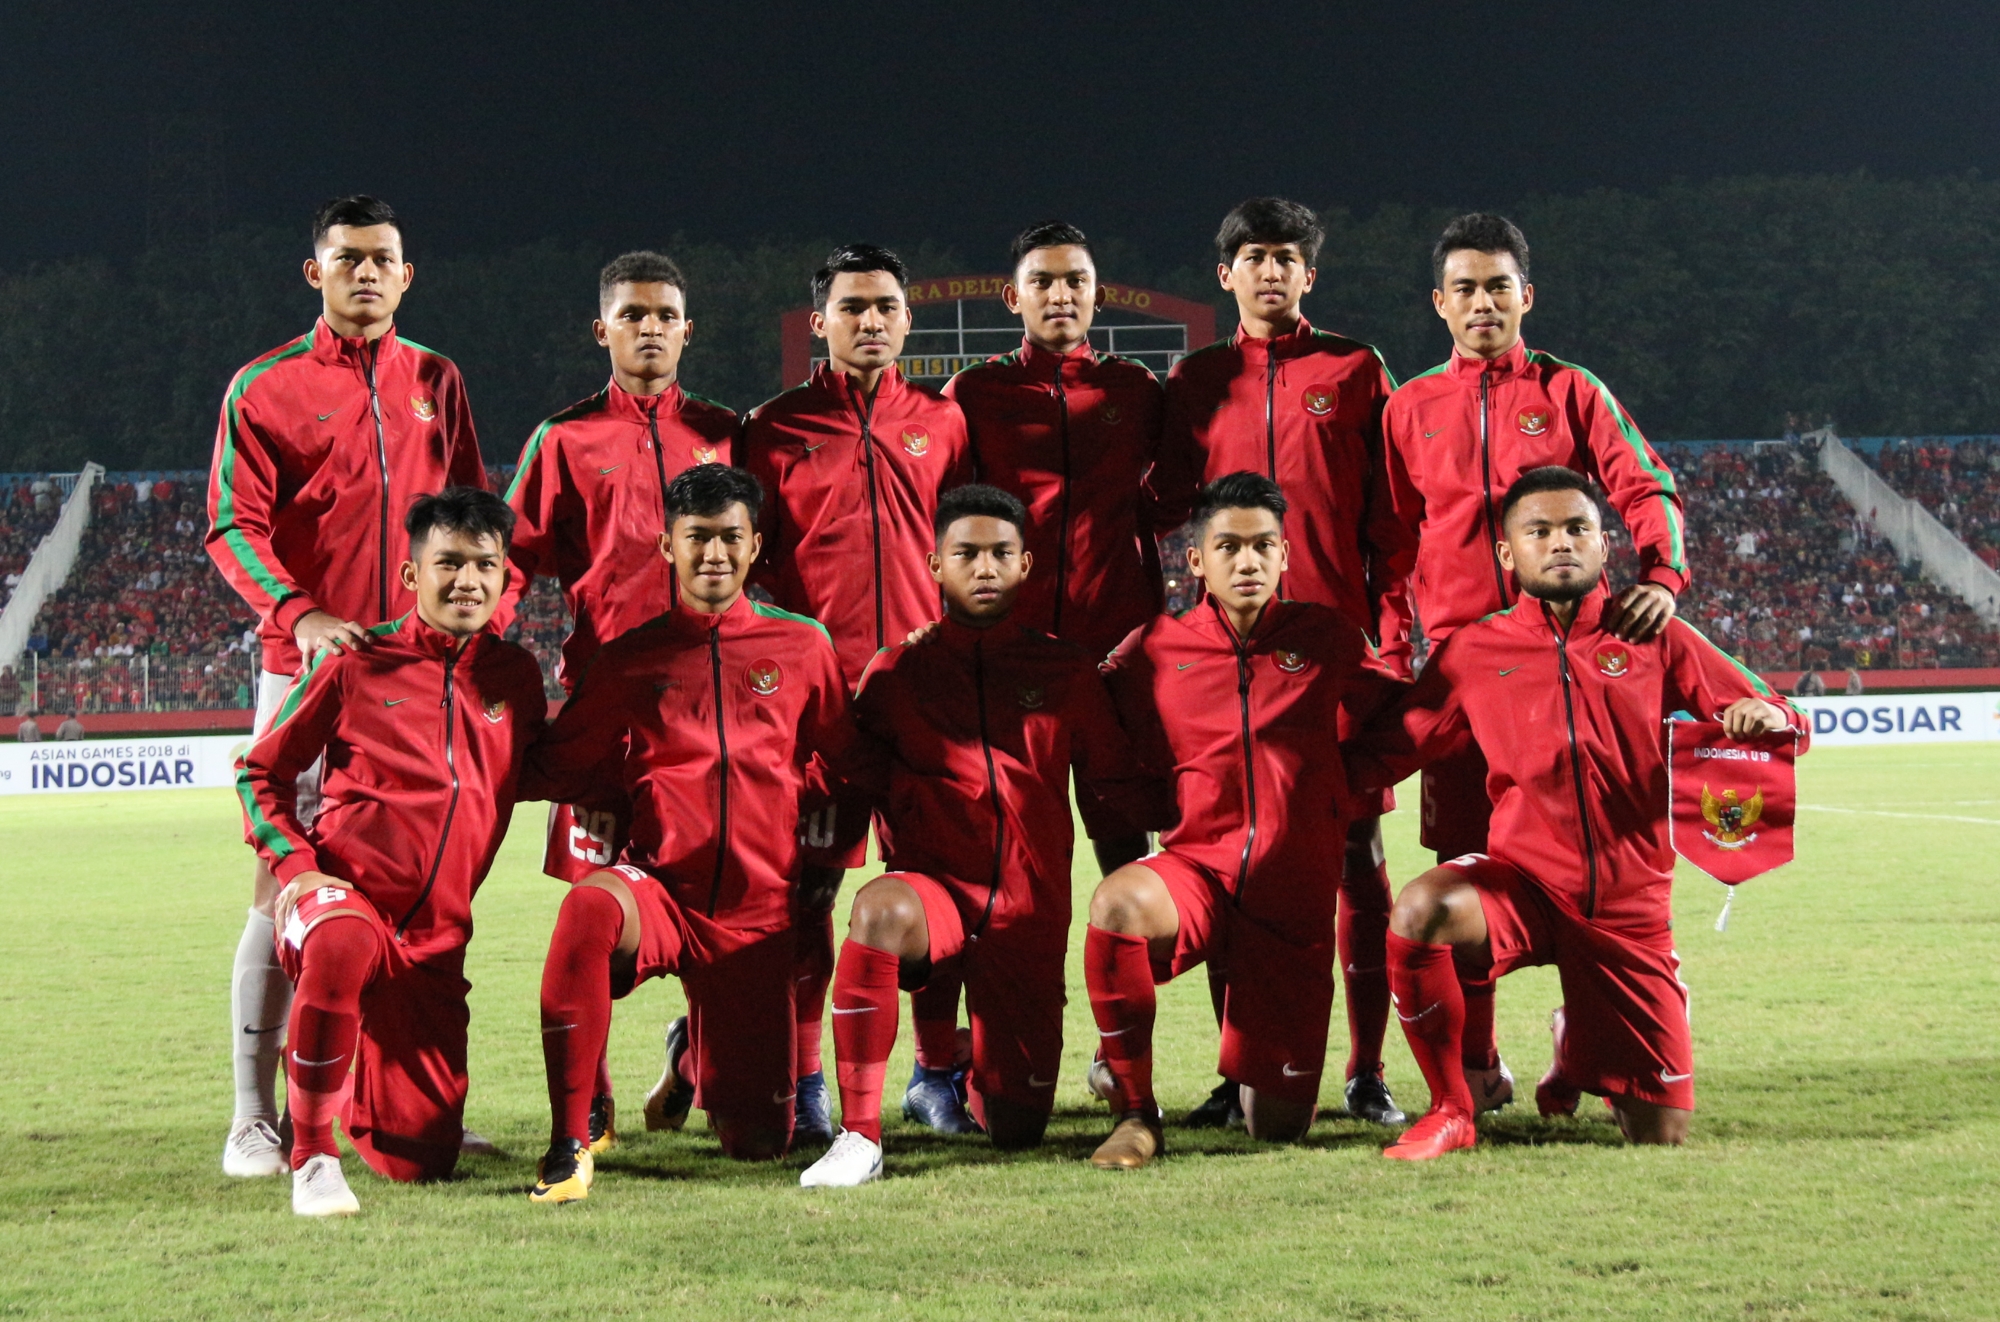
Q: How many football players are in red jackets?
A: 11